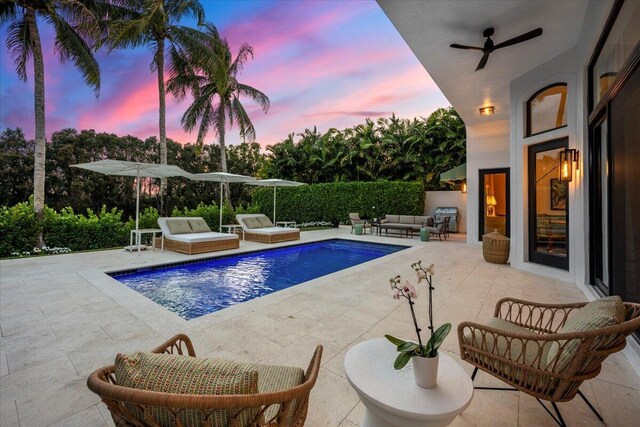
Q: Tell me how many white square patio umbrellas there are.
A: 3